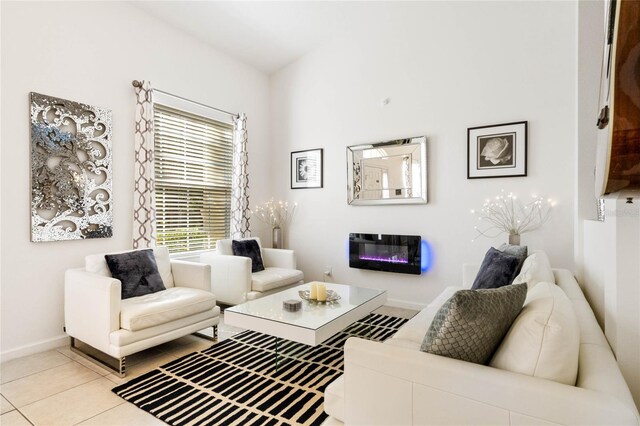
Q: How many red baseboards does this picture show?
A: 0